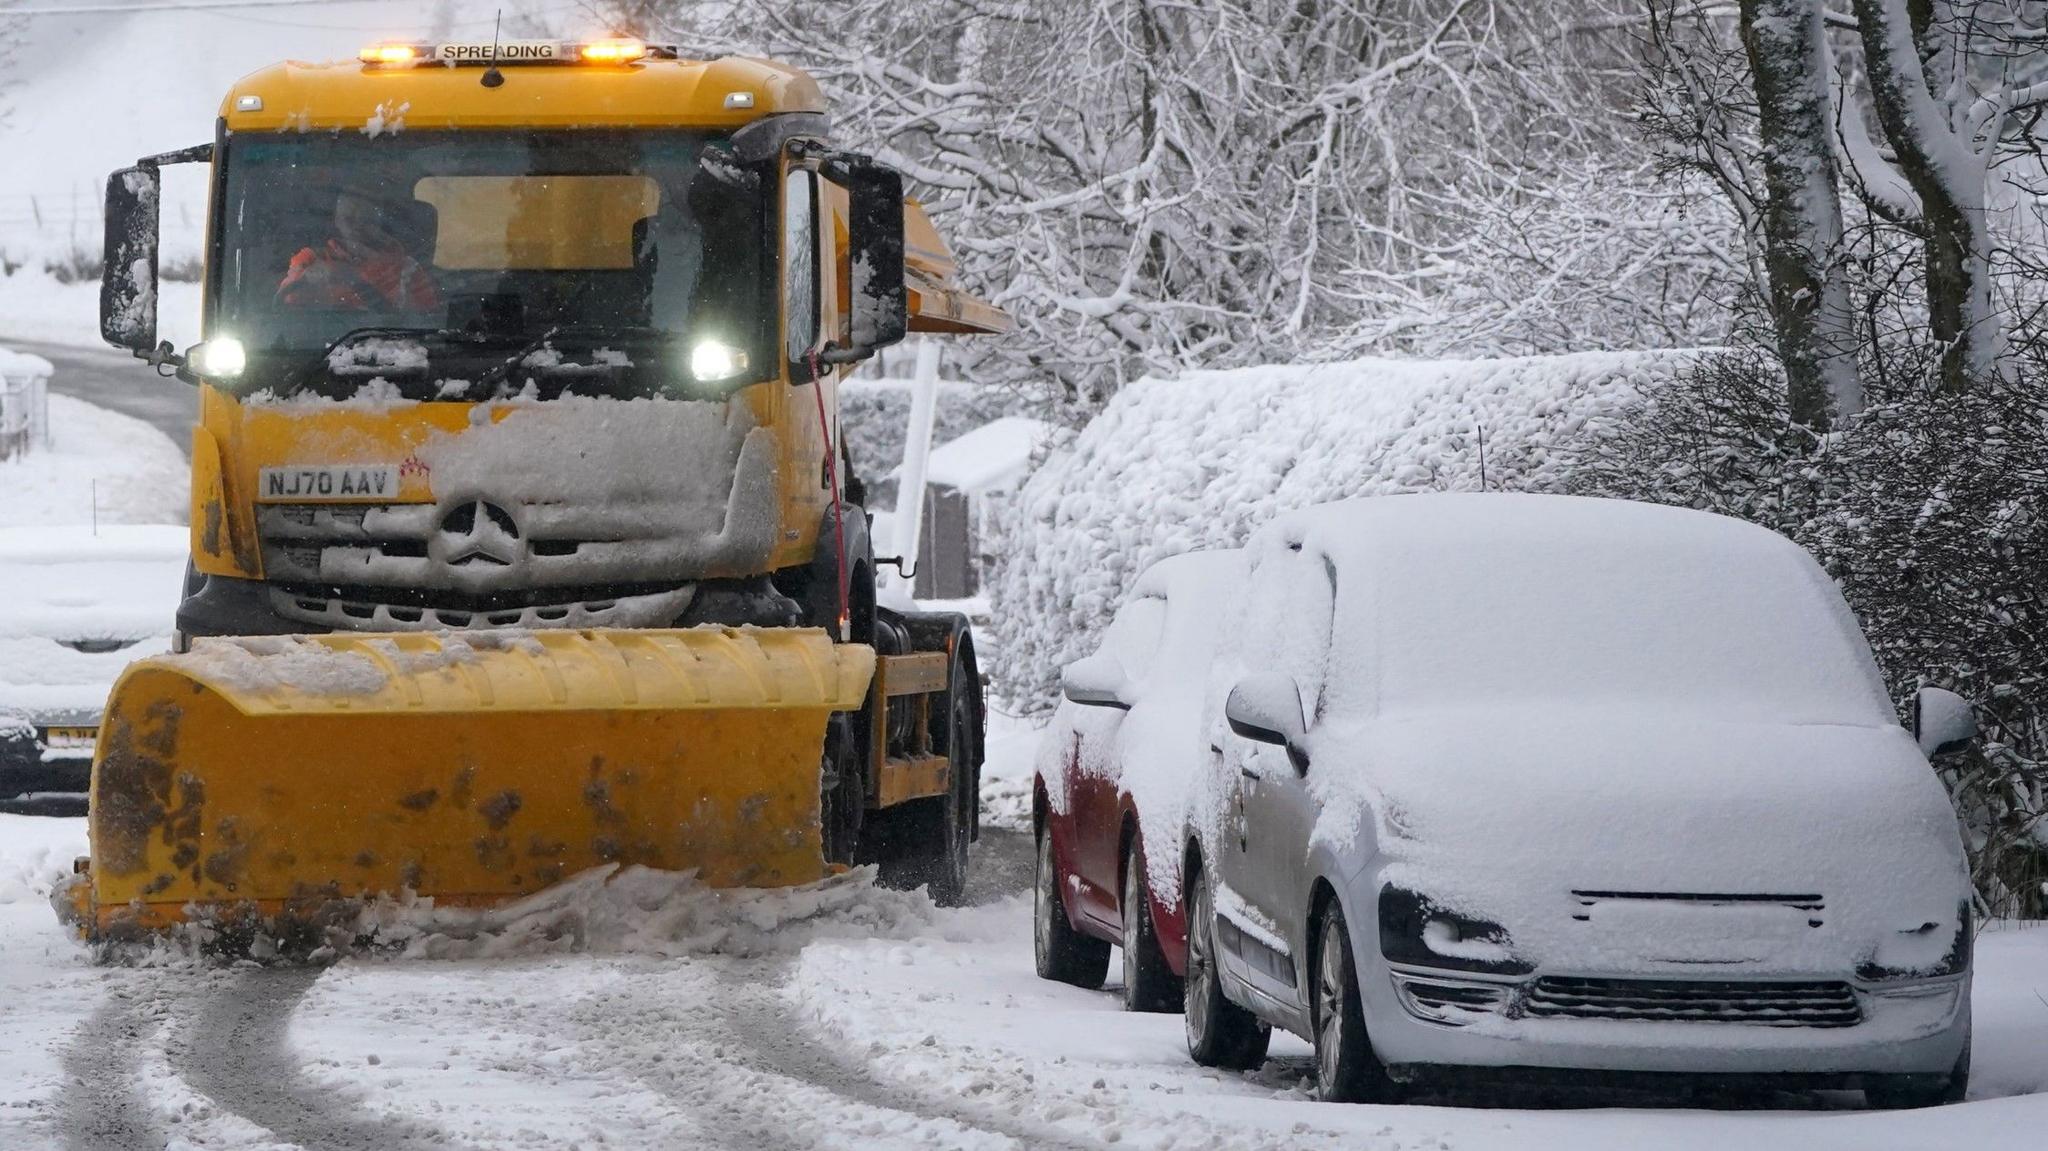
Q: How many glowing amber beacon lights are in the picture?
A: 2